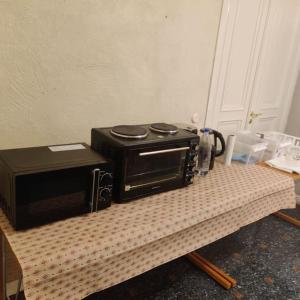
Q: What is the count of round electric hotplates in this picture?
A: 2